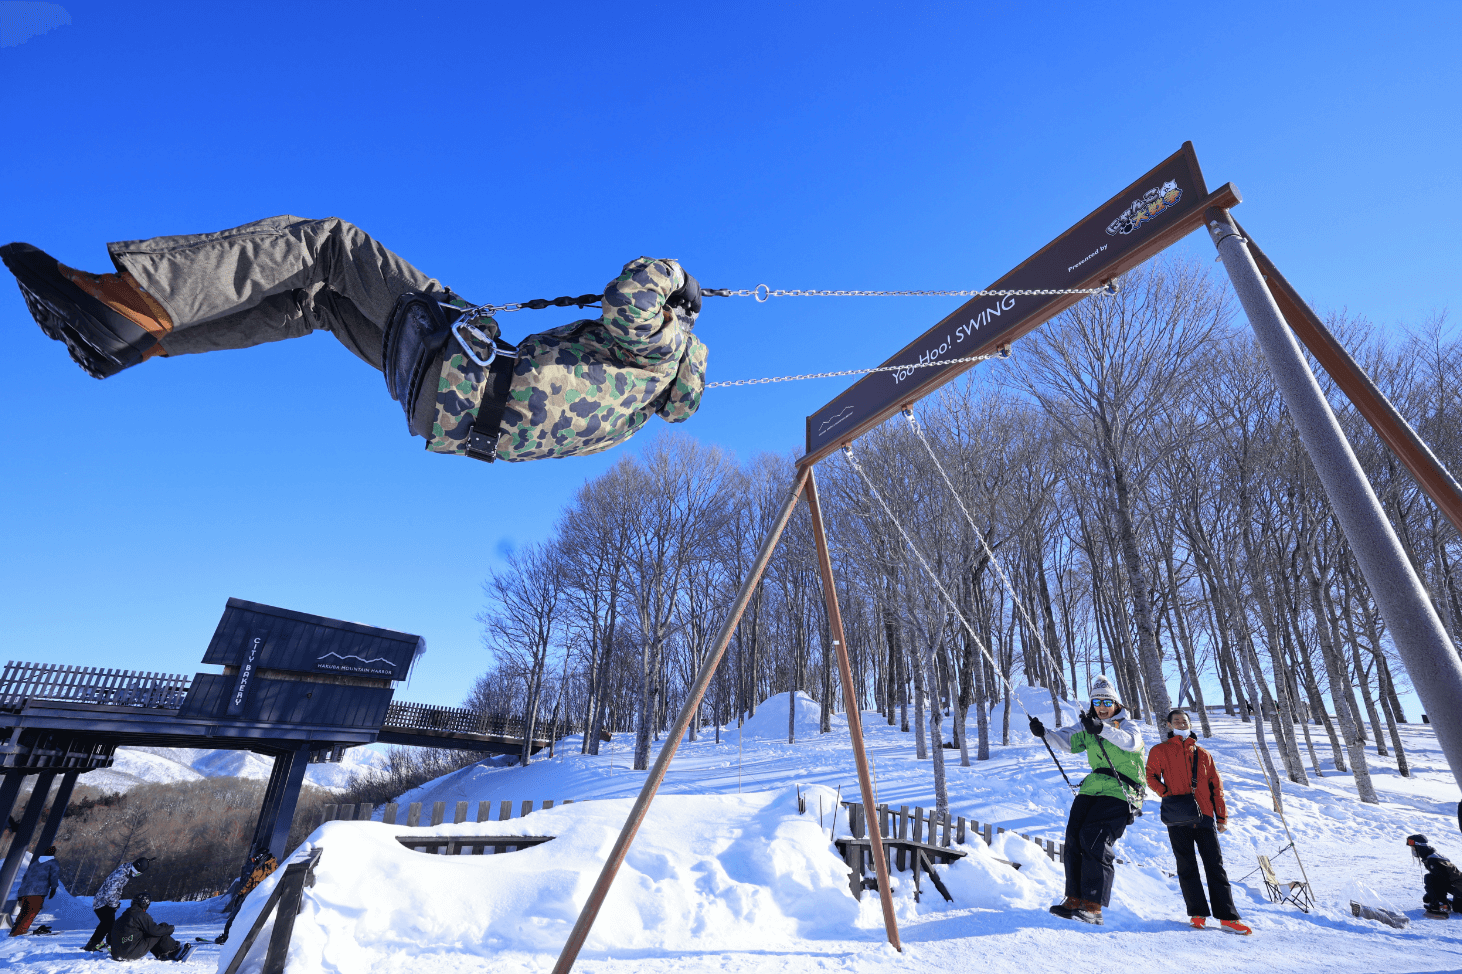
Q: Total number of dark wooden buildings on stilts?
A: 1